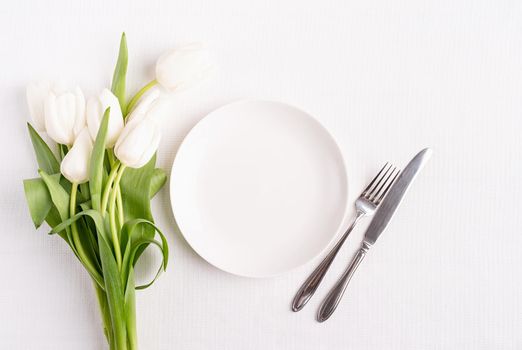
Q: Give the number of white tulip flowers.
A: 7